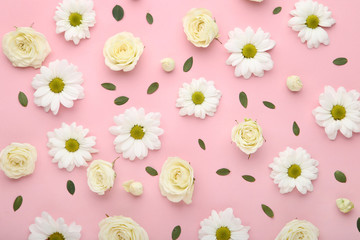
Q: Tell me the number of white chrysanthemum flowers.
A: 11